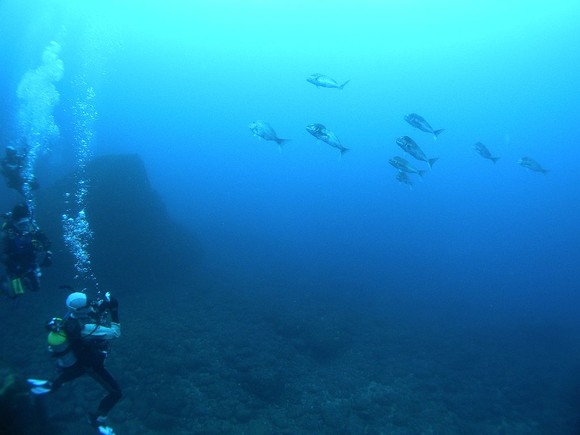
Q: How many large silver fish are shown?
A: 9